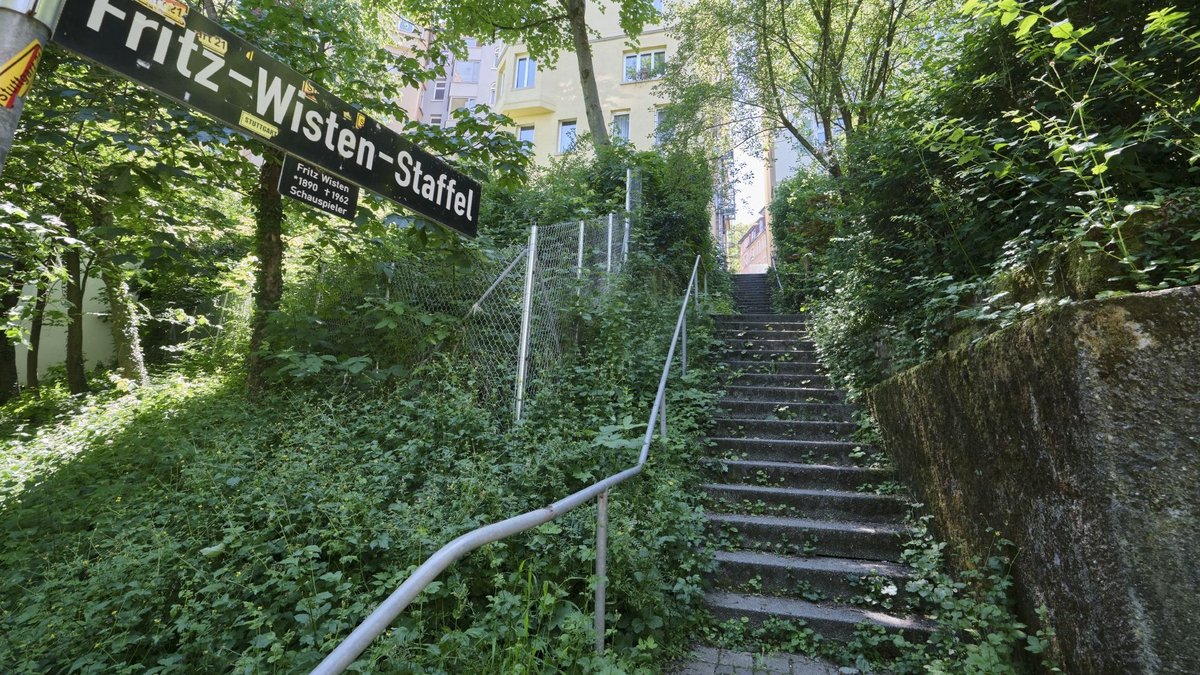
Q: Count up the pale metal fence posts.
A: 4